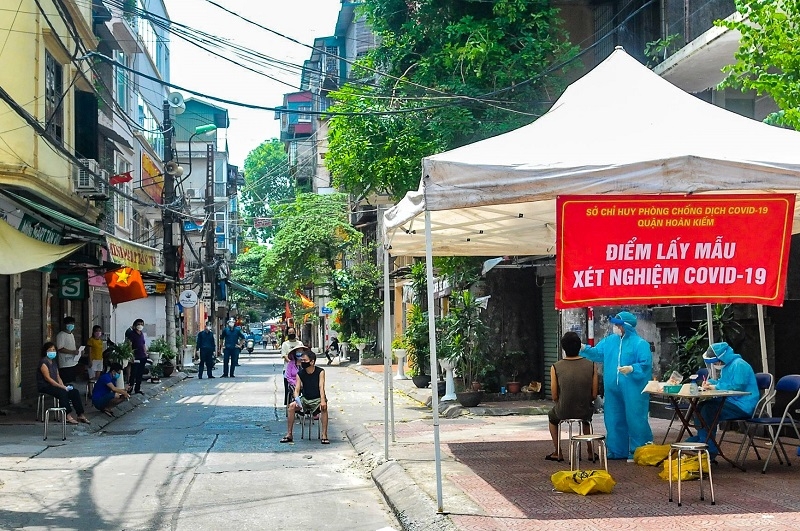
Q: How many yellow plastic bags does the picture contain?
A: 3